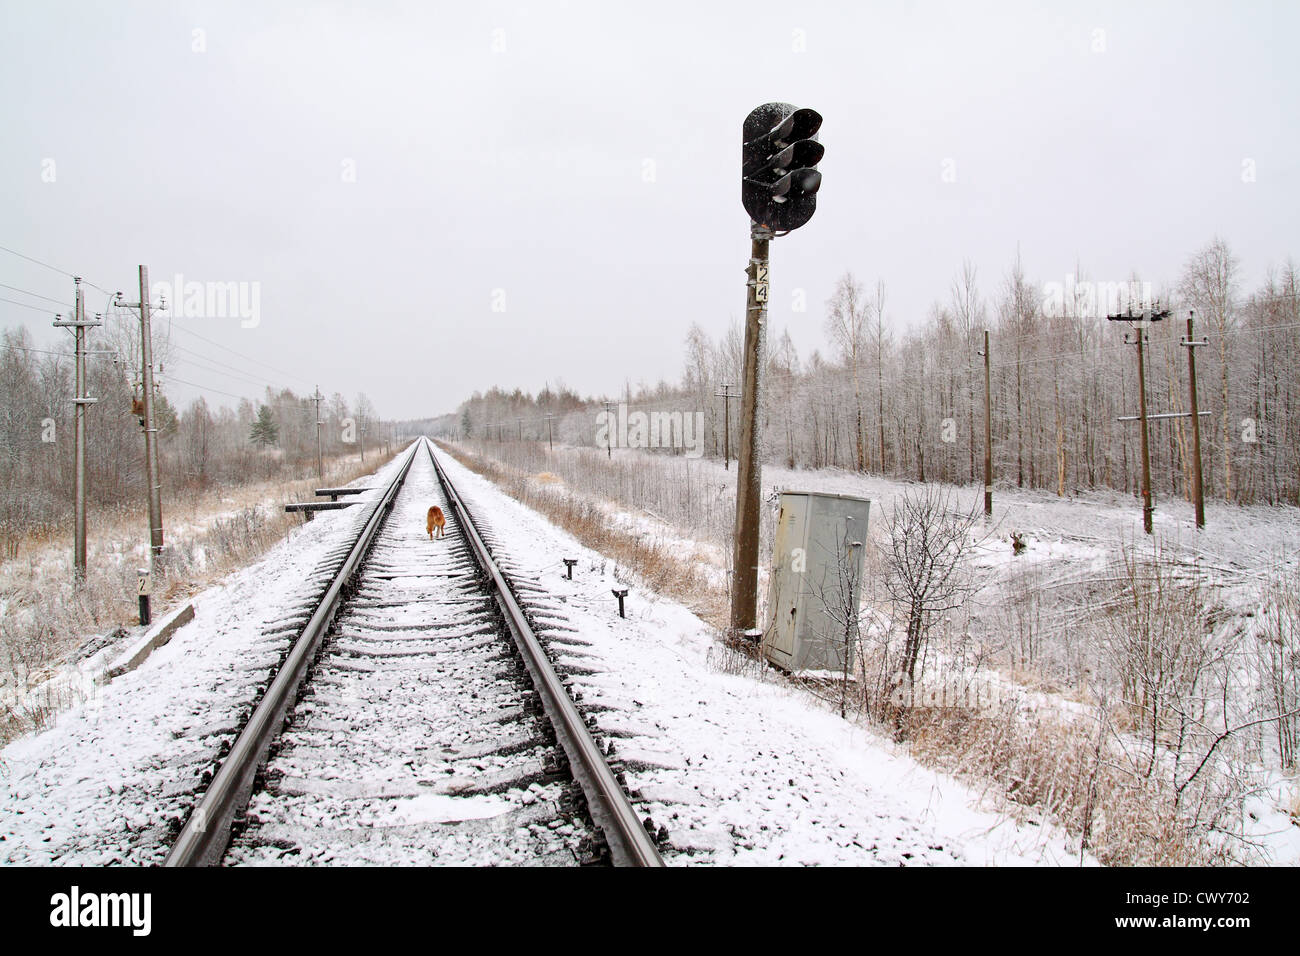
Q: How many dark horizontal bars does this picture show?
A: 2